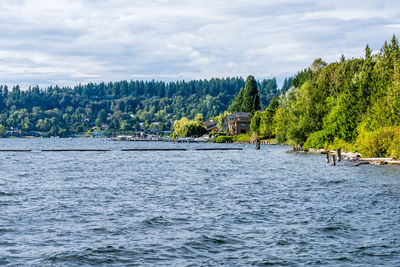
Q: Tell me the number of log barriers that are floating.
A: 4